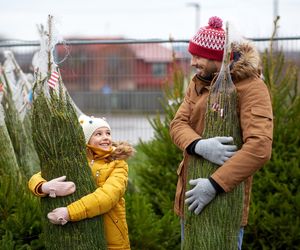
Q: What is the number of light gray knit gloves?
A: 2